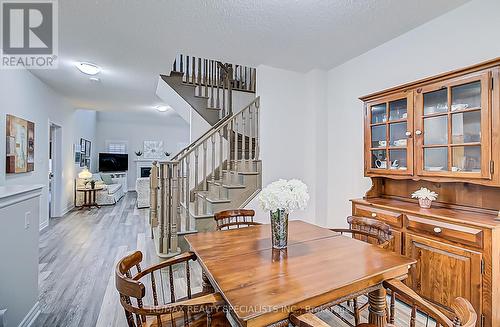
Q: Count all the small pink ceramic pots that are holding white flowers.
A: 1